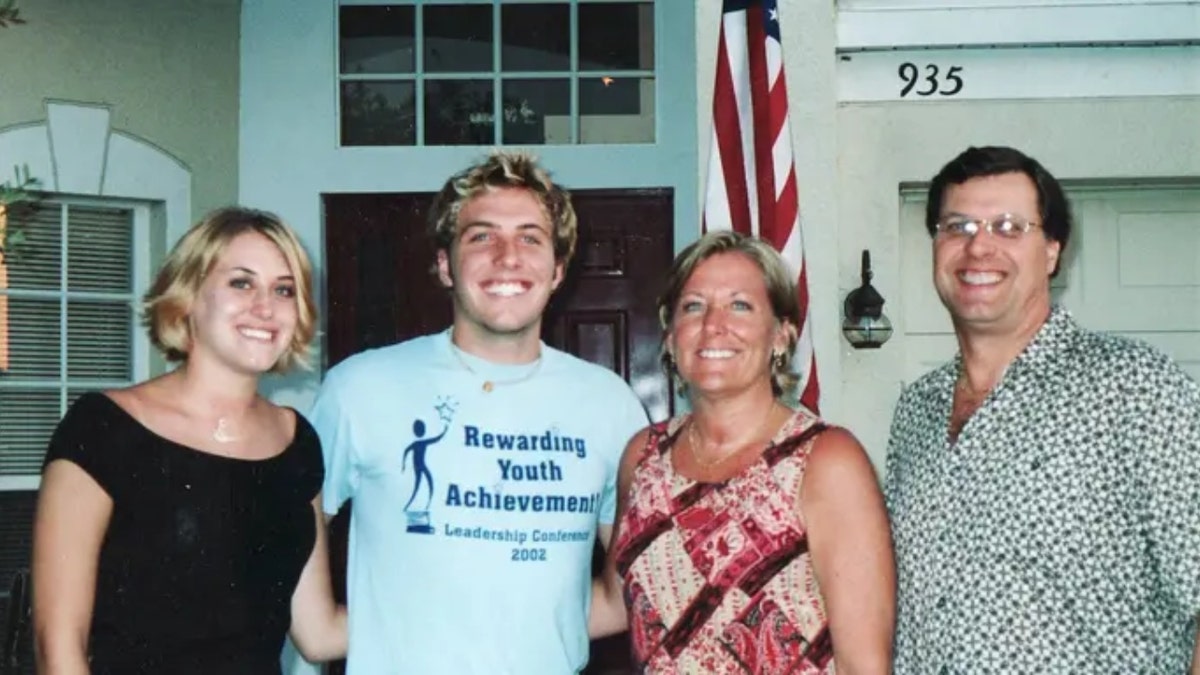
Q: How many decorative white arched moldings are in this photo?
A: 1